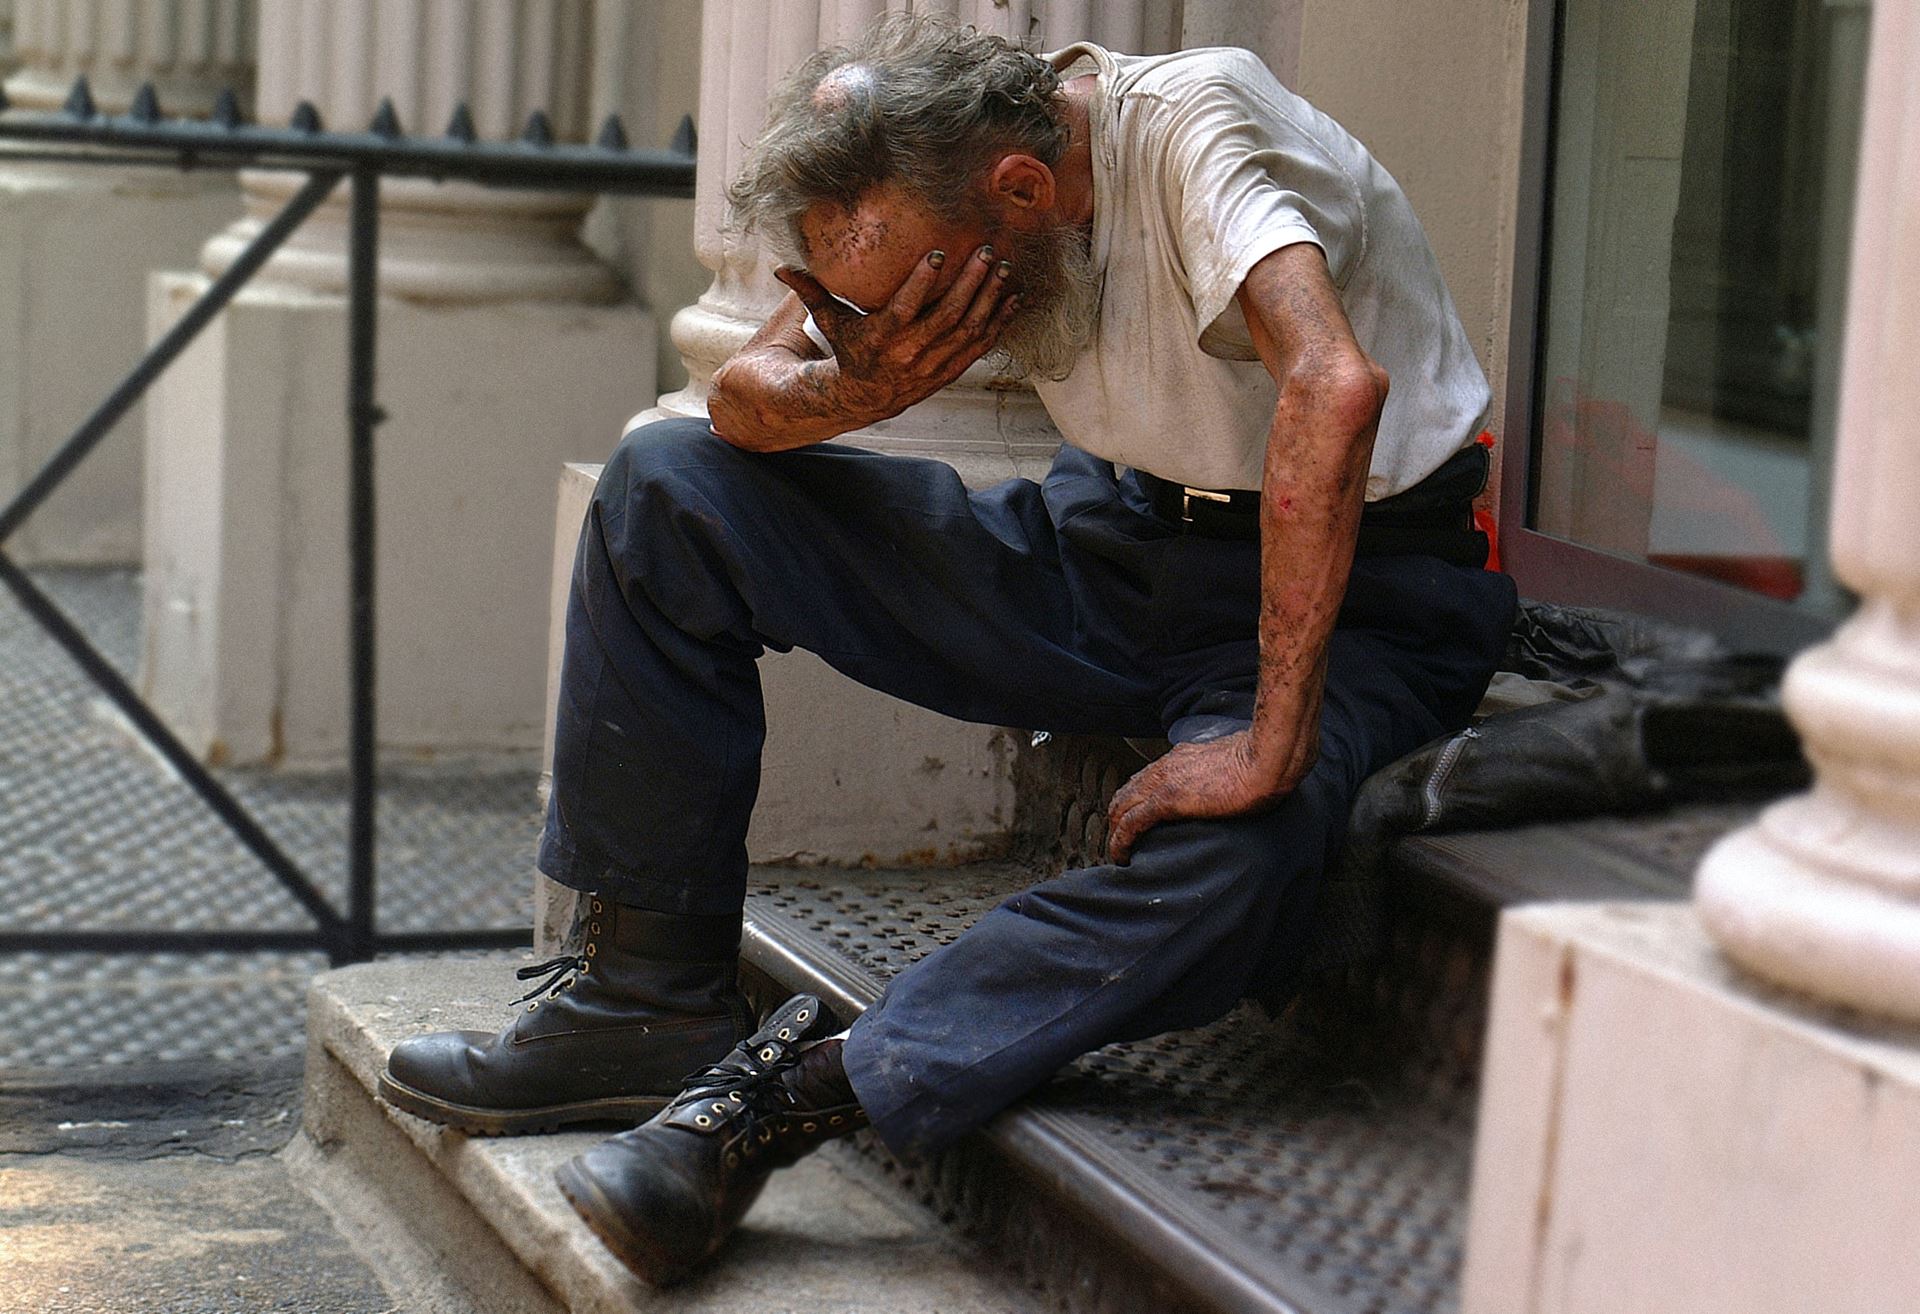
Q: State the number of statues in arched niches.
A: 0